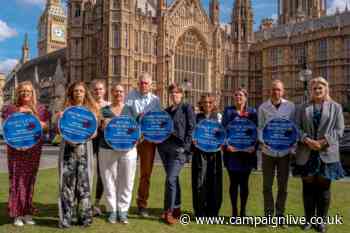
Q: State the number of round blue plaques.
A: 7